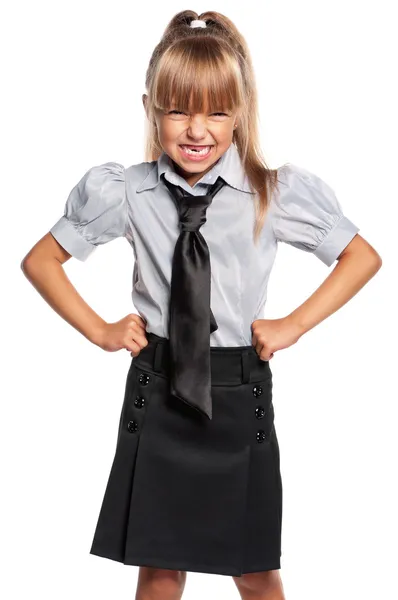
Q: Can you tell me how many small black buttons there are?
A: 6